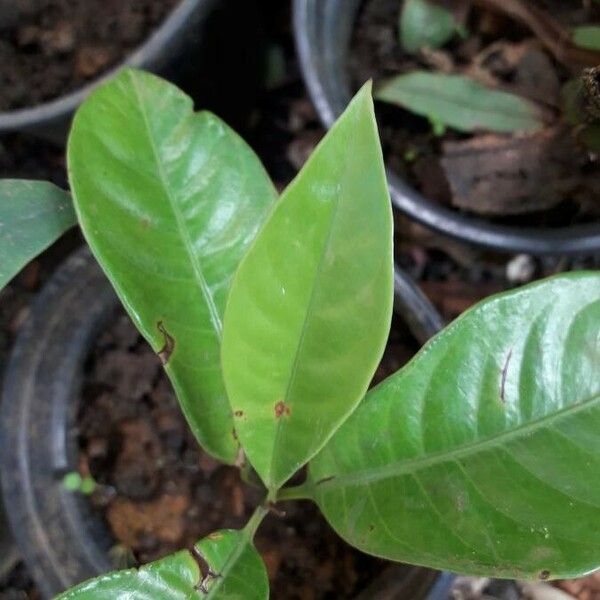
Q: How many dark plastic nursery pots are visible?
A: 3